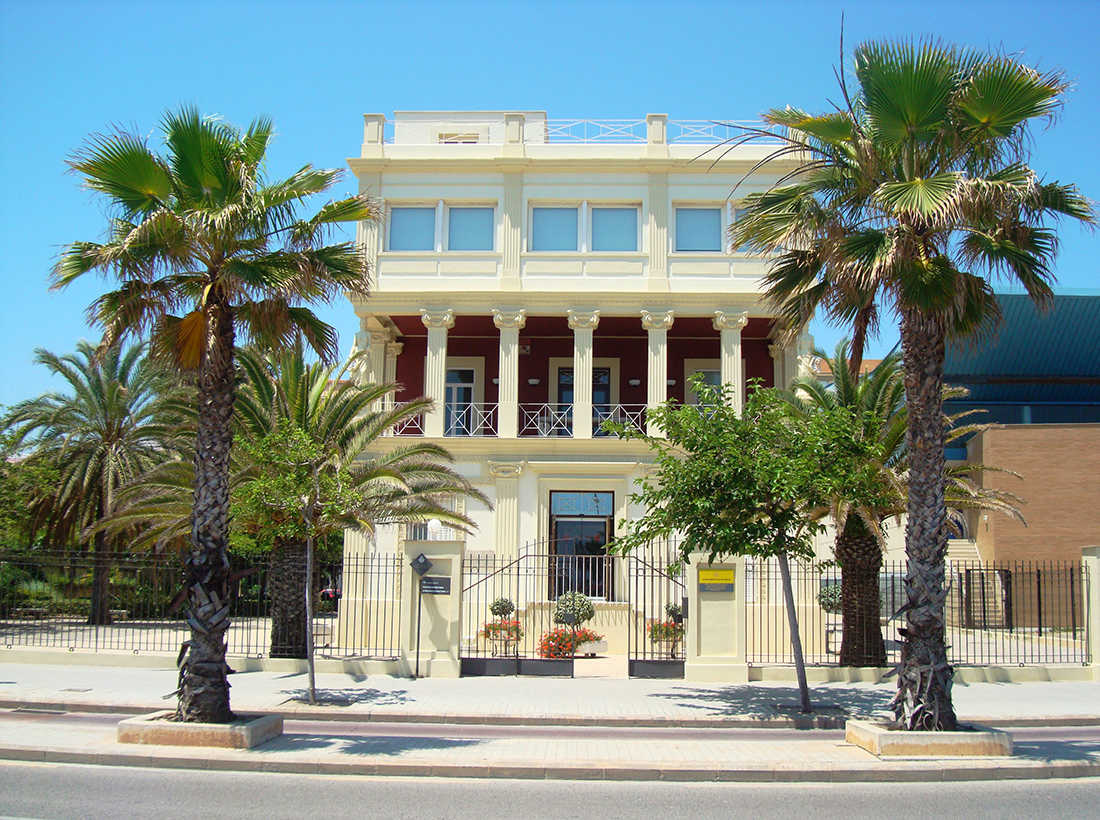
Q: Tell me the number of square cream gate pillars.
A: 2